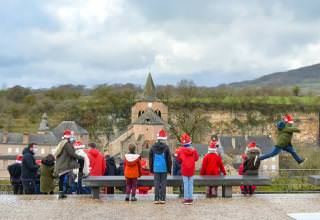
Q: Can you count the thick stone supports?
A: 2